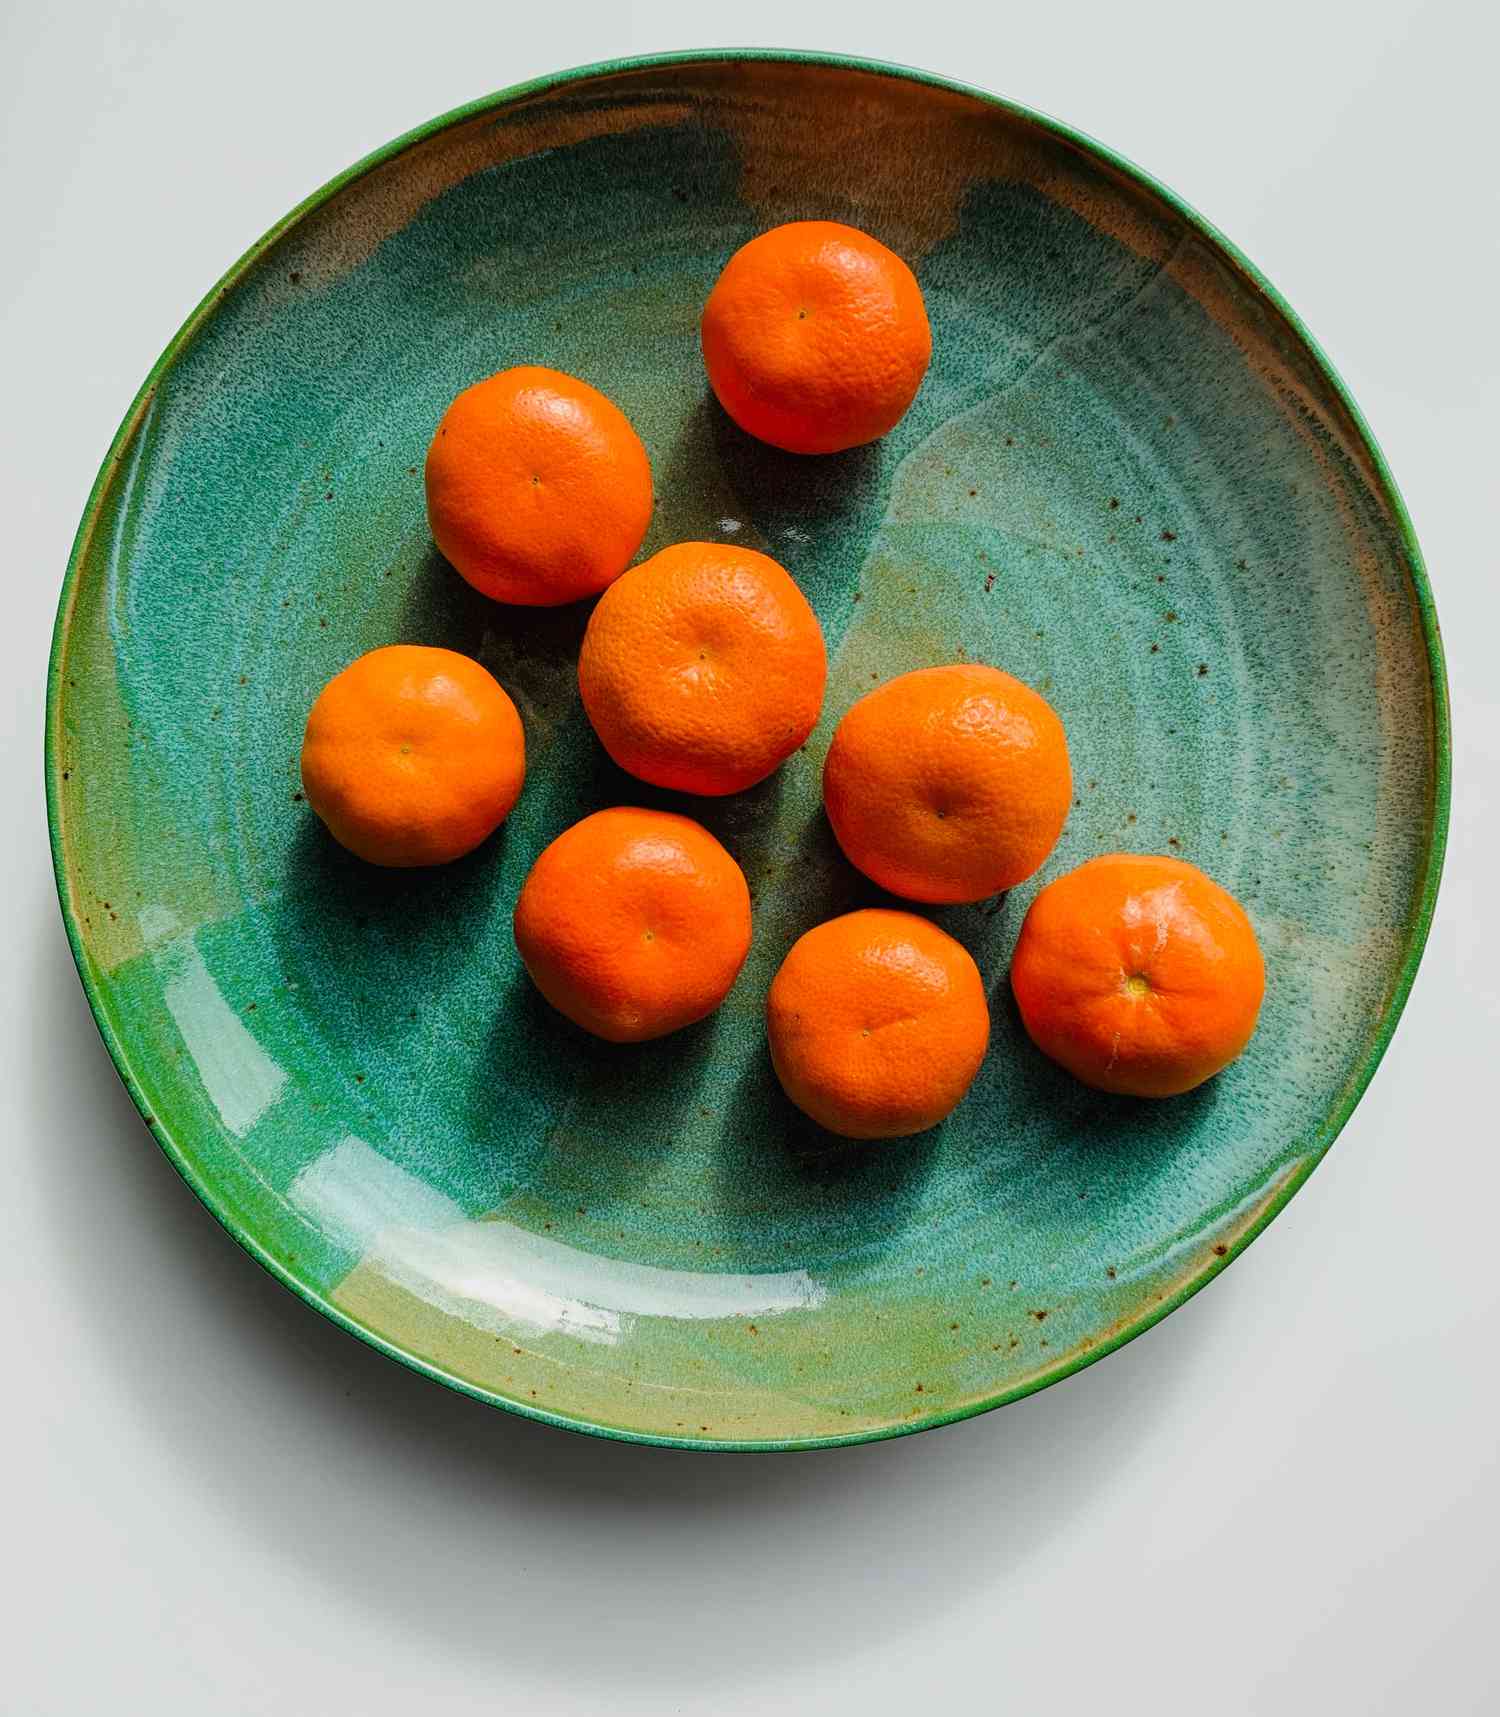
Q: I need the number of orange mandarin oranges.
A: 8